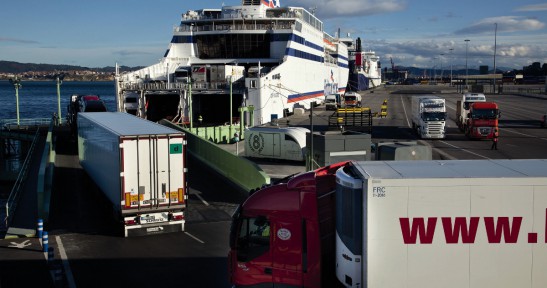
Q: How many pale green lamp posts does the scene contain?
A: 4